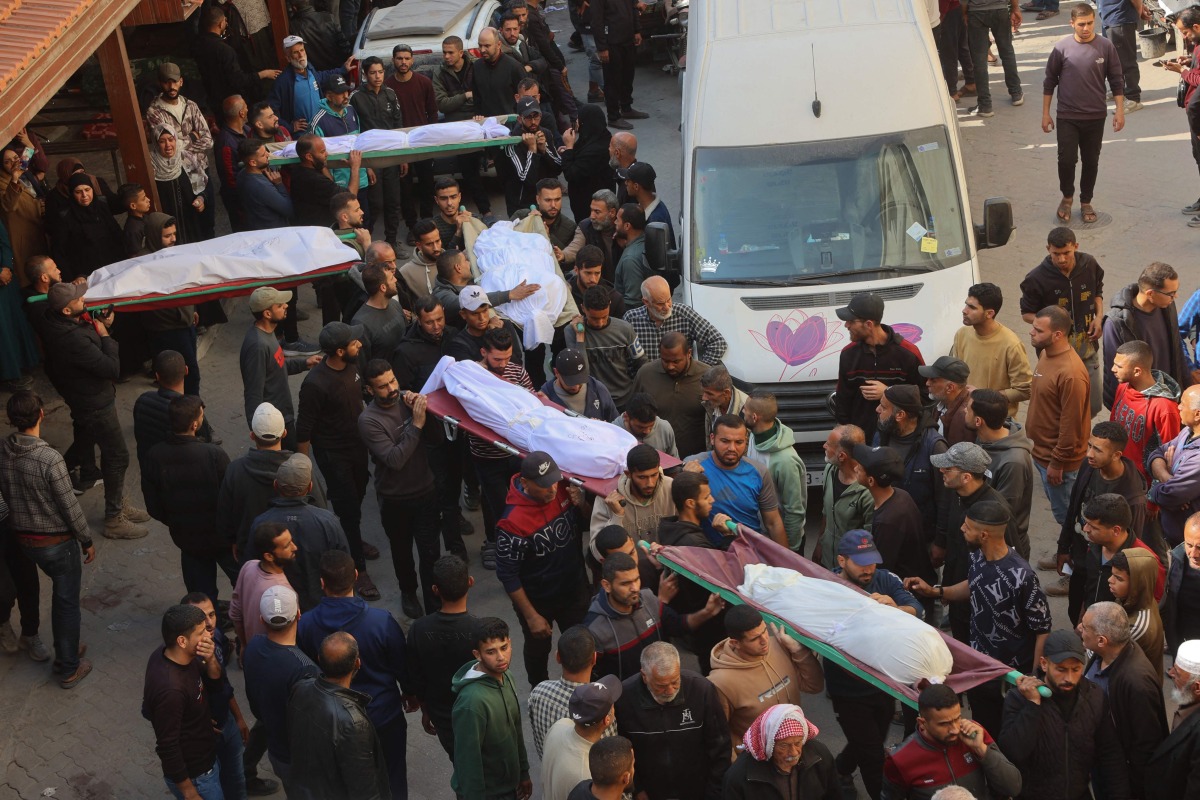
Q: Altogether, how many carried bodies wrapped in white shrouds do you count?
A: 5